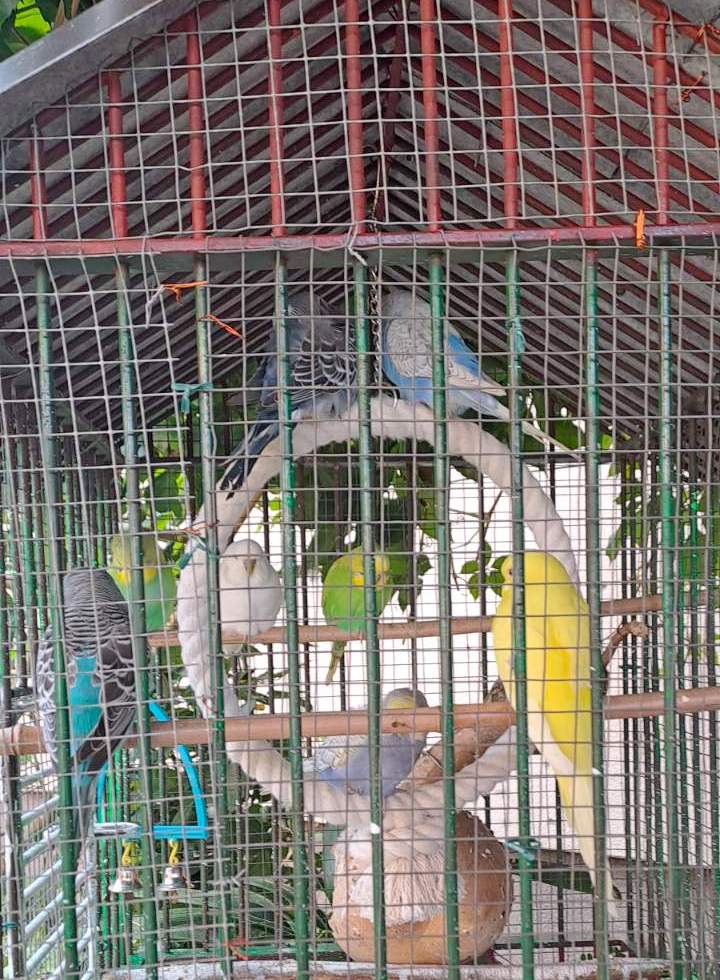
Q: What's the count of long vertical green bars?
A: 9